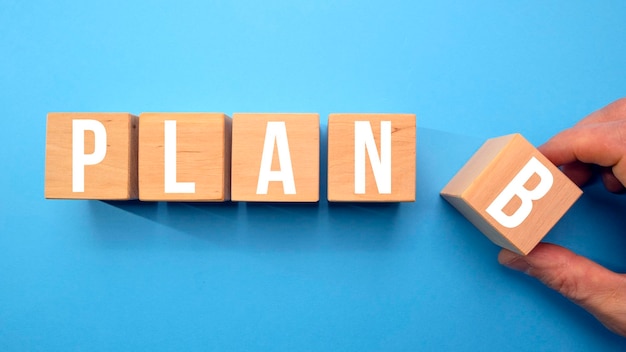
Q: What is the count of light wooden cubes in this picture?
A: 5